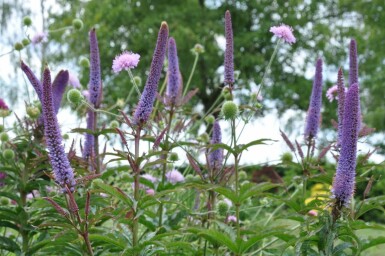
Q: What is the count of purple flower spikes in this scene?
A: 13